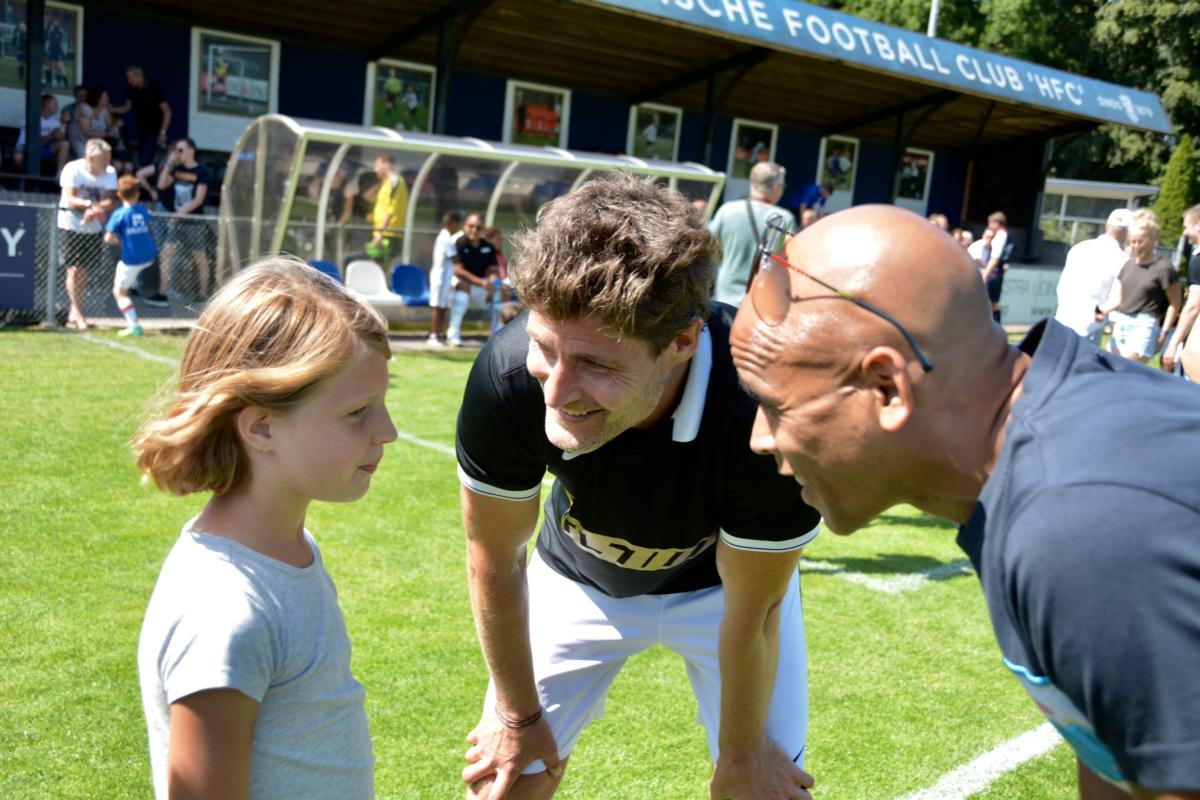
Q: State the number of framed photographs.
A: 8